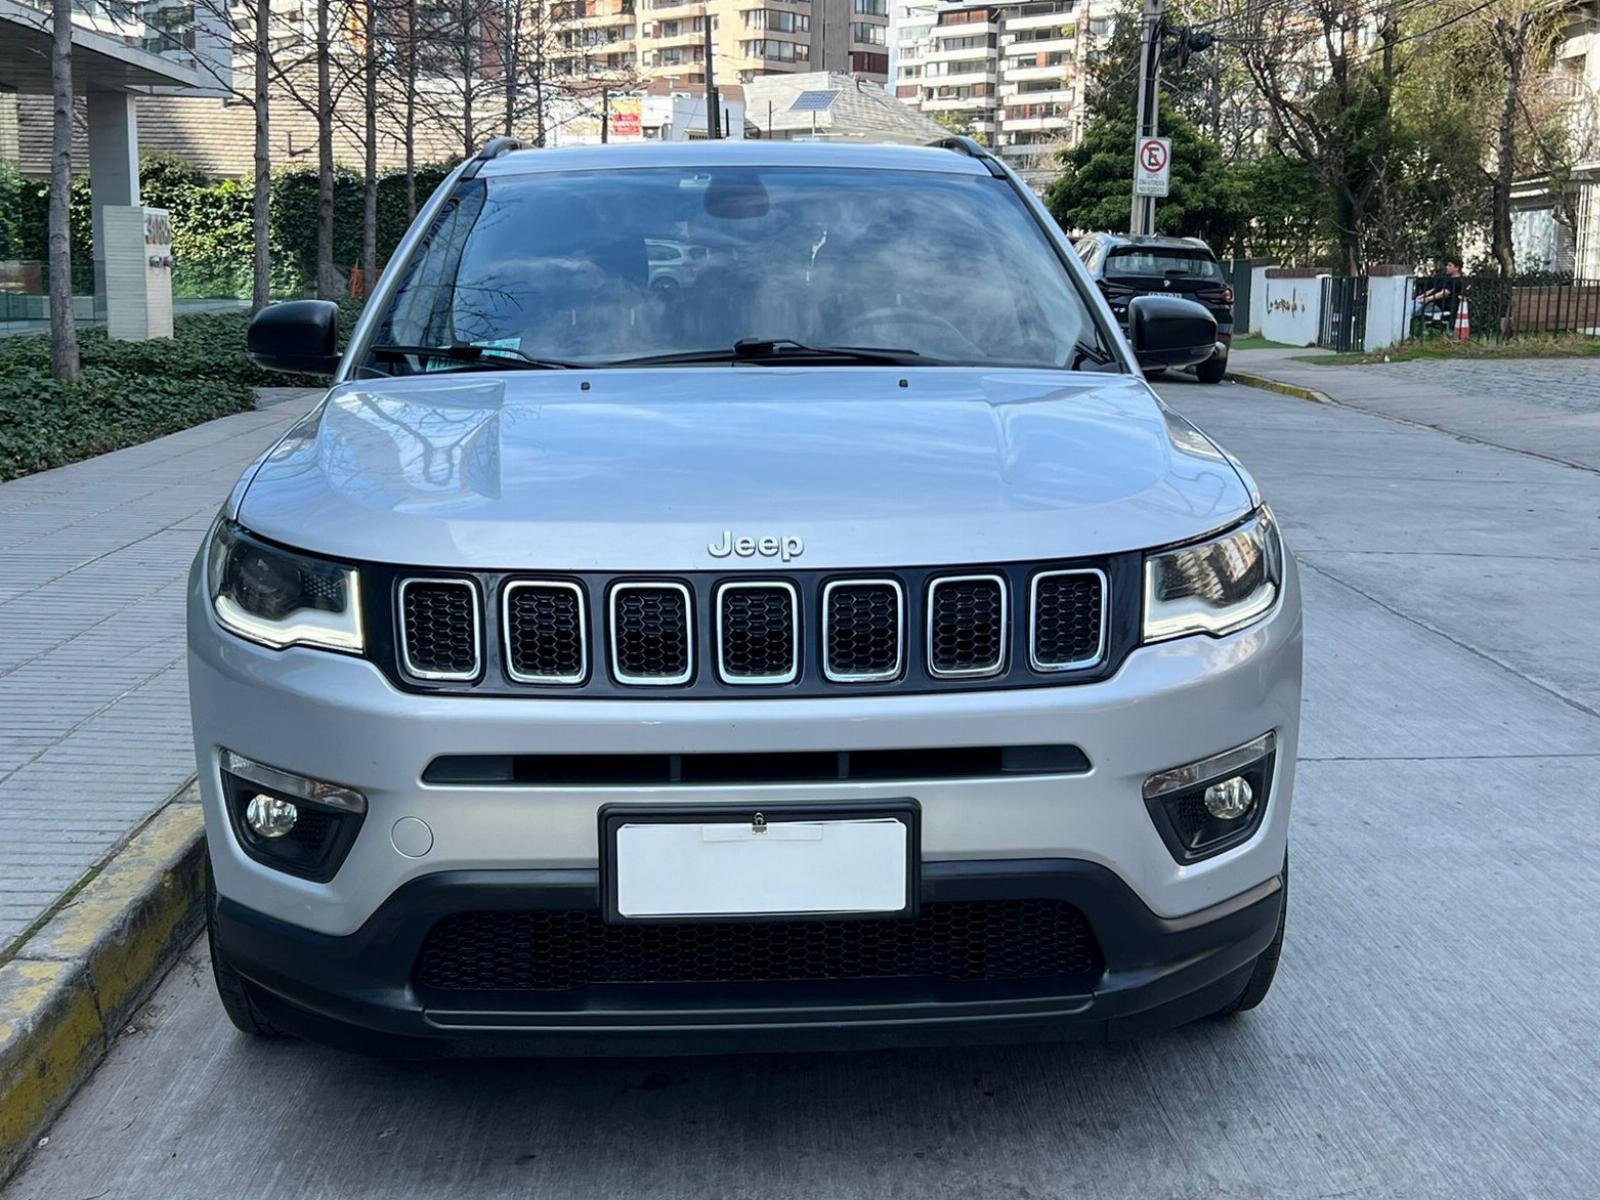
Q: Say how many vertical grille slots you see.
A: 7